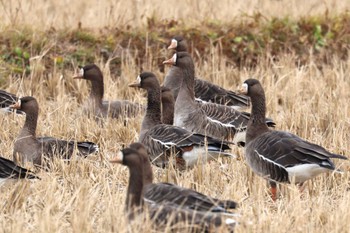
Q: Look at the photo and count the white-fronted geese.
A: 11